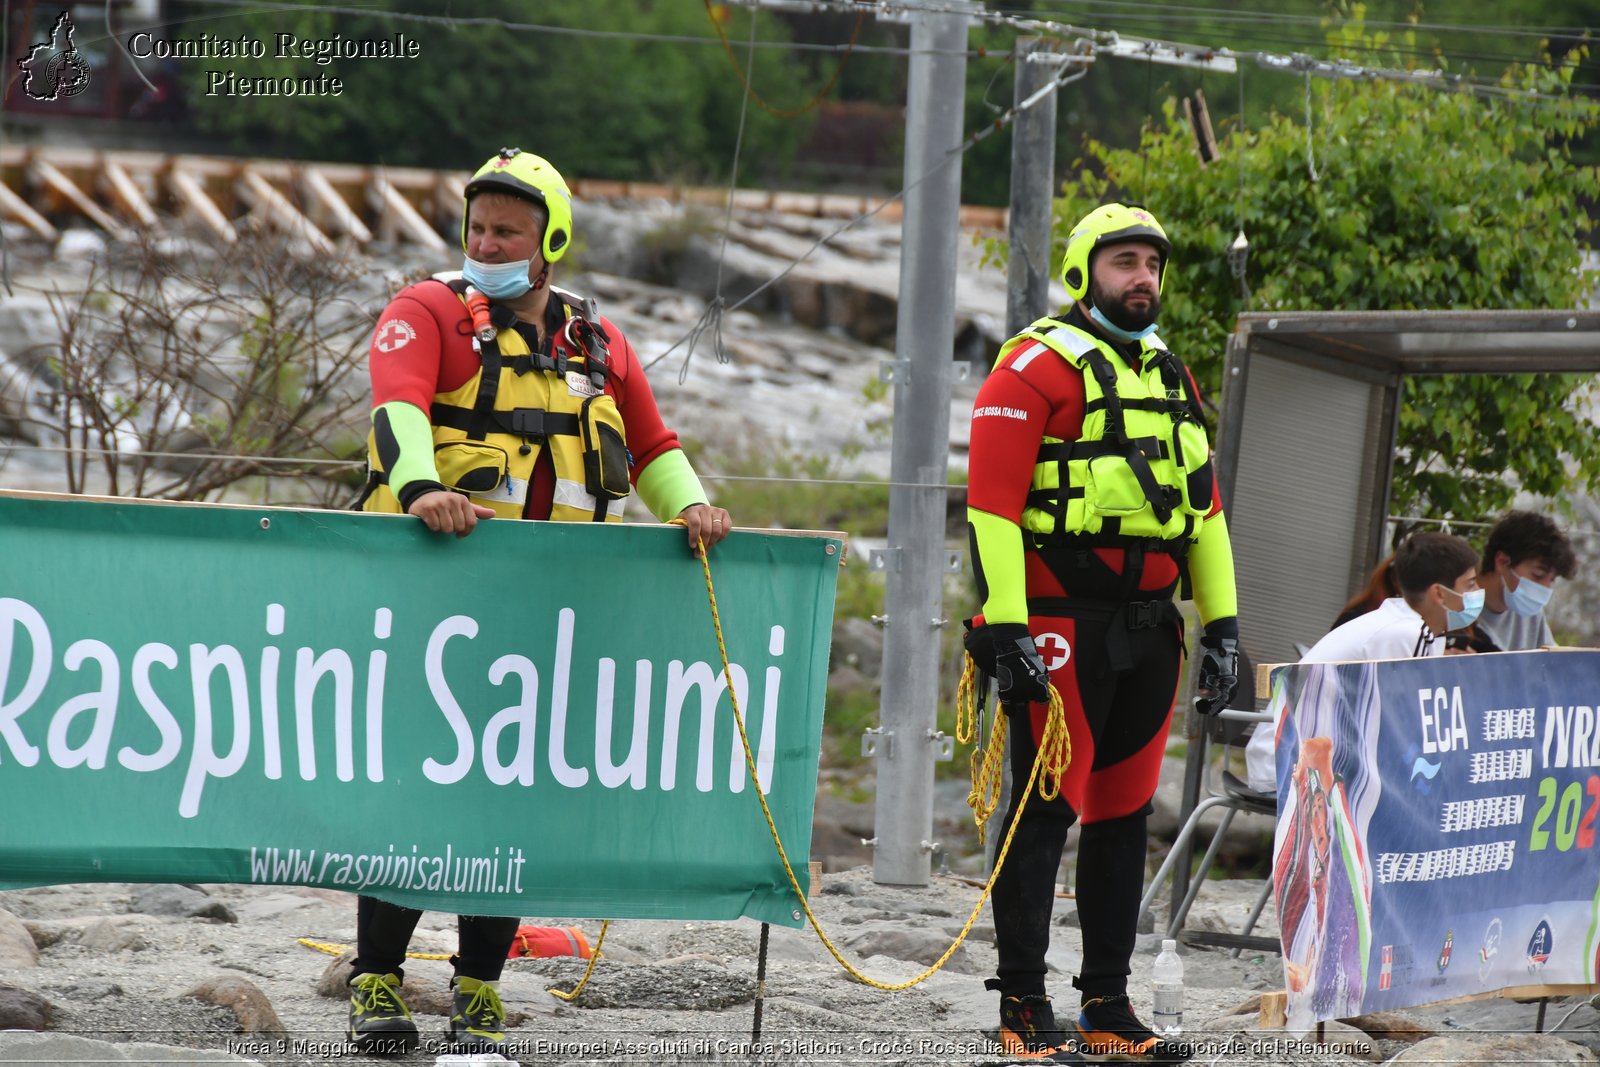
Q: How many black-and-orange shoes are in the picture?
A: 2